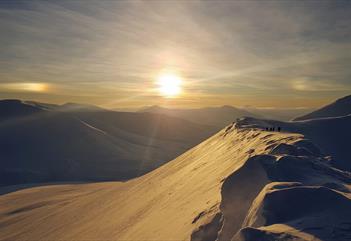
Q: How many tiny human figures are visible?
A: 4